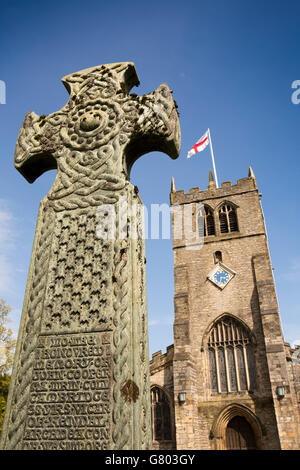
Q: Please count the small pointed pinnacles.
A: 3